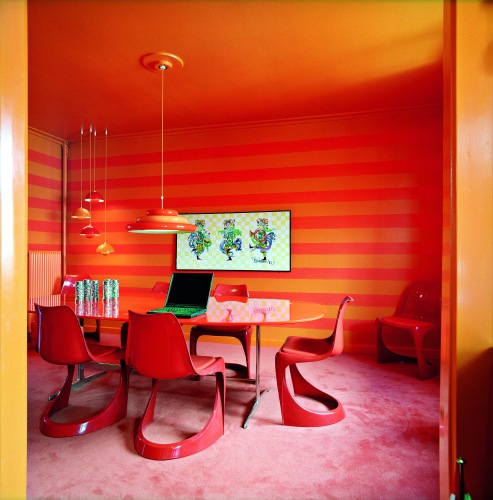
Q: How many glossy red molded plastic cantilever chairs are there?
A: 7